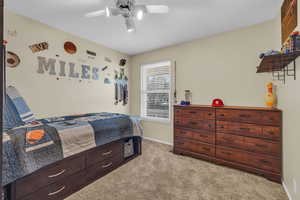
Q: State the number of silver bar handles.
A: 4